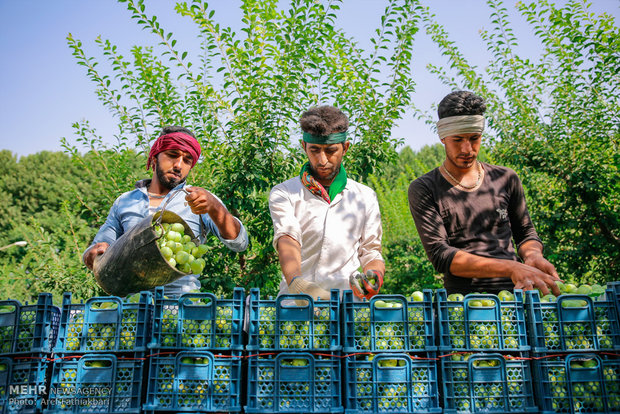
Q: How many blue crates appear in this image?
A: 14